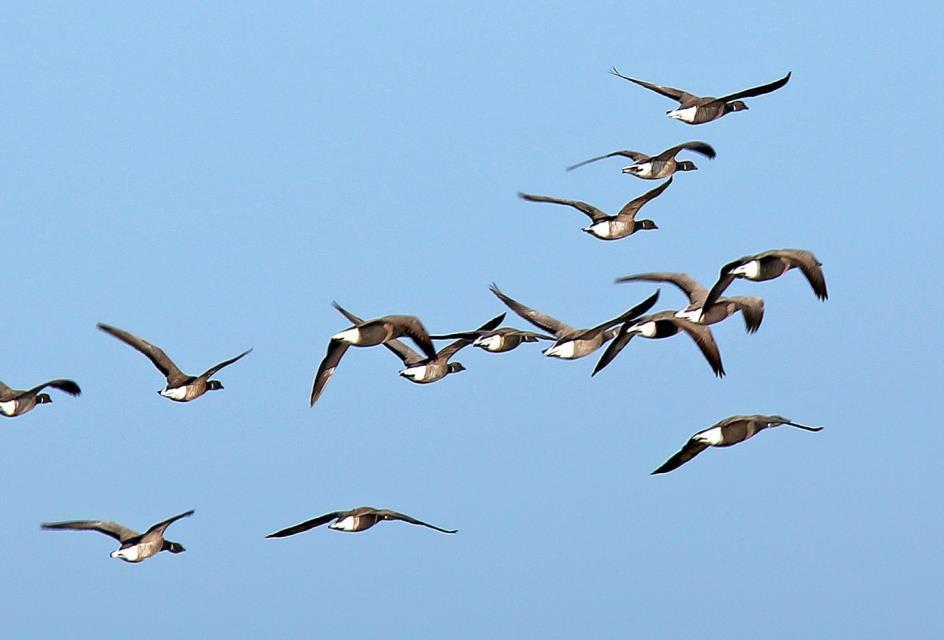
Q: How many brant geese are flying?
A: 15